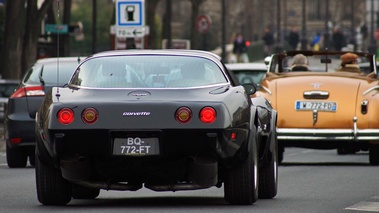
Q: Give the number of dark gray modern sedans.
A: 1